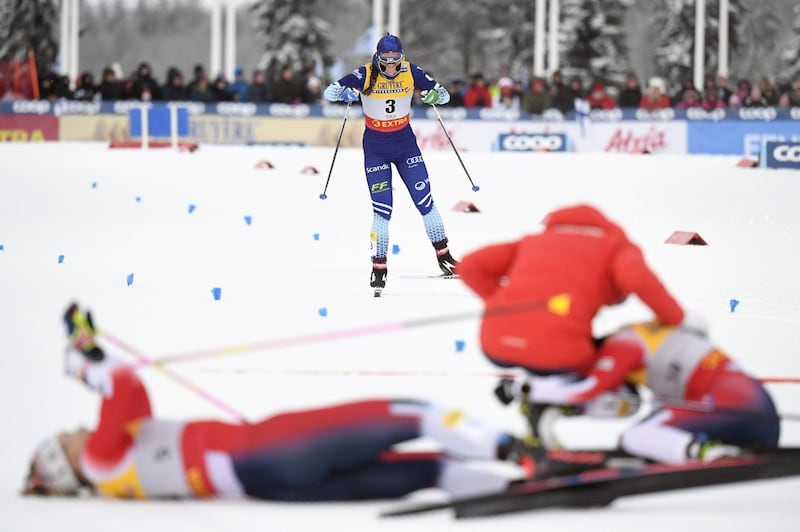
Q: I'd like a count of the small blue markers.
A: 13